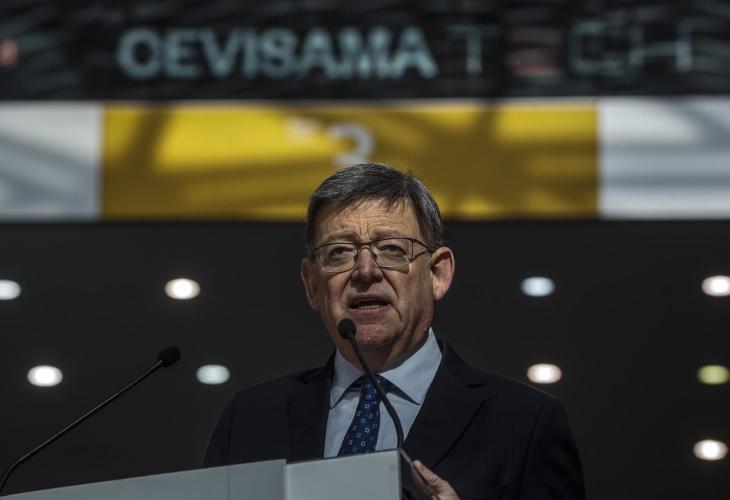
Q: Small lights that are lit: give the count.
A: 9